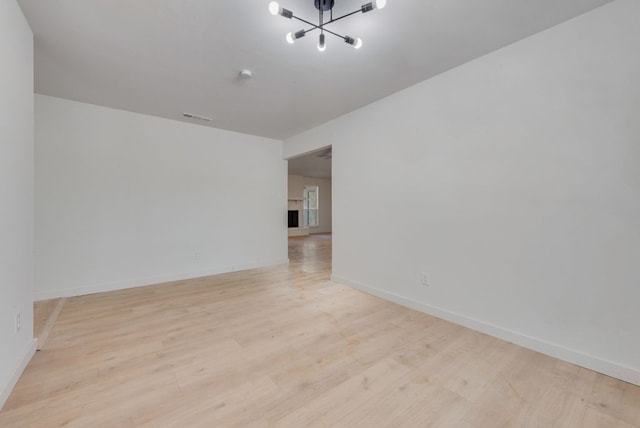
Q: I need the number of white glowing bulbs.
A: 5